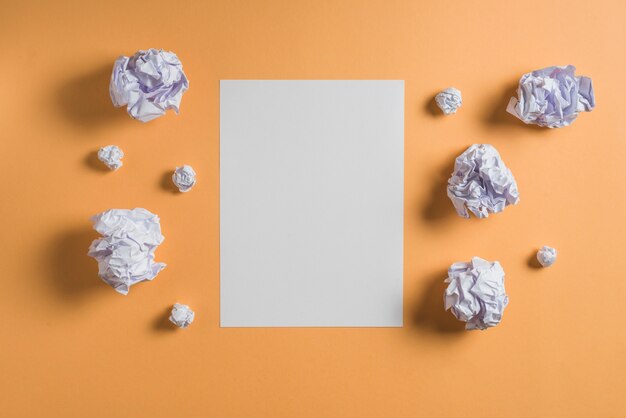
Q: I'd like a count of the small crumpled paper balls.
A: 5